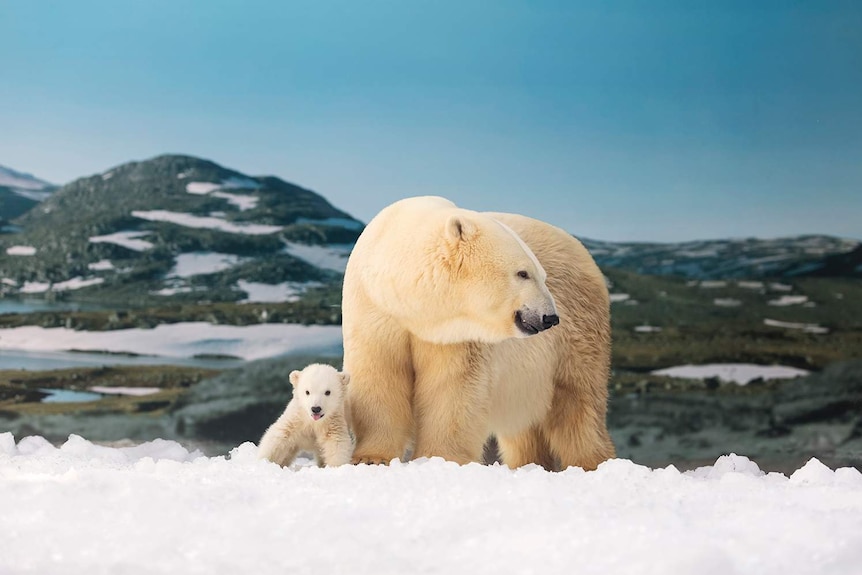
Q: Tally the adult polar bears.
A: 1